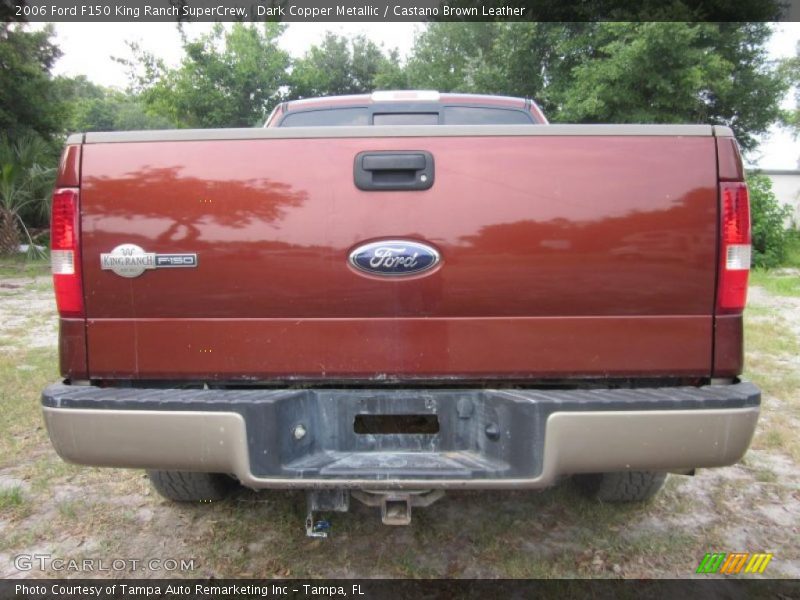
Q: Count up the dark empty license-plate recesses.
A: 1